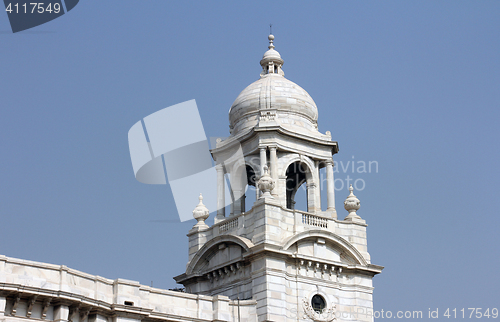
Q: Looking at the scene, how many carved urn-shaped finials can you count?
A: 3